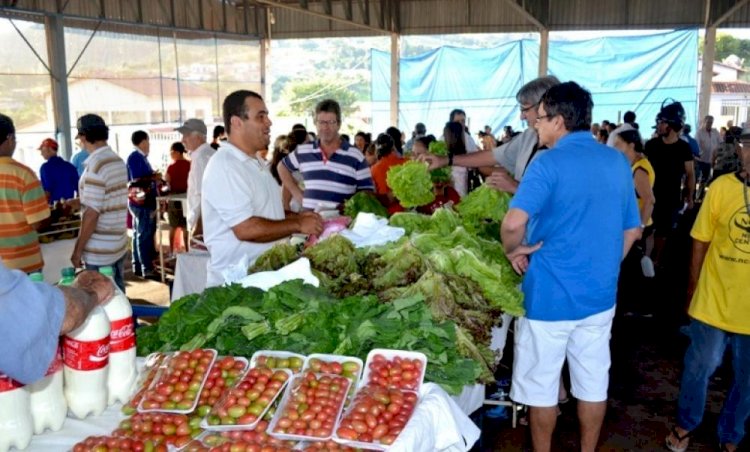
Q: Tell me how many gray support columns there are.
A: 5